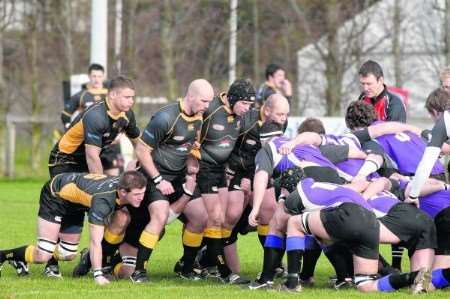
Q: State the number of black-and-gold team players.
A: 7